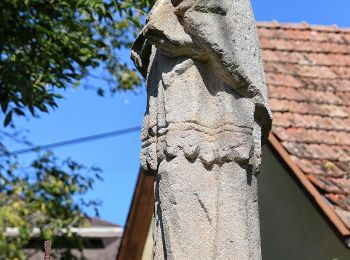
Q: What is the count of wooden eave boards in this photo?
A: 2